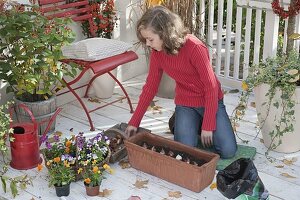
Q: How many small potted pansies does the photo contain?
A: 2